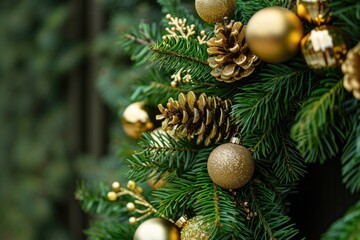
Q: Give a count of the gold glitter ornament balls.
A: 3